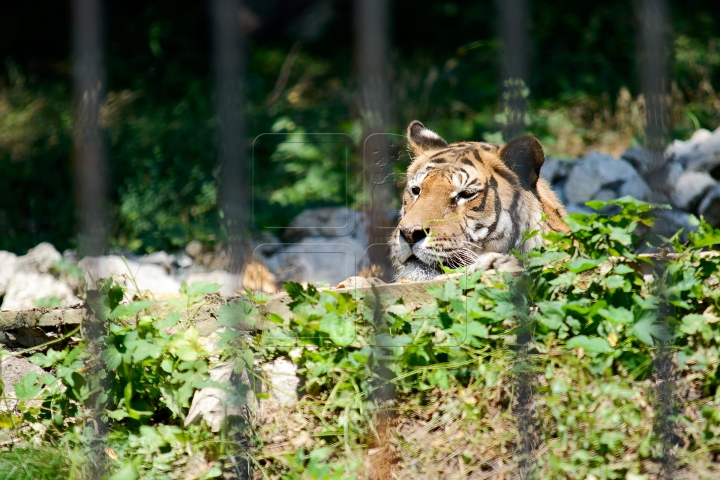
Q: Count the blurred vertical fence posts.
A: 5